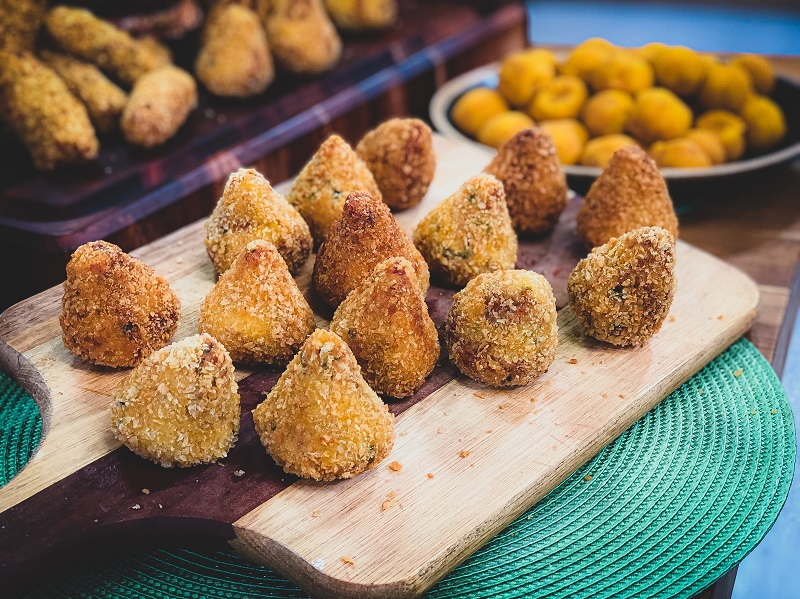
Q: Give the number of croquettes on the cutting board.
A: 14